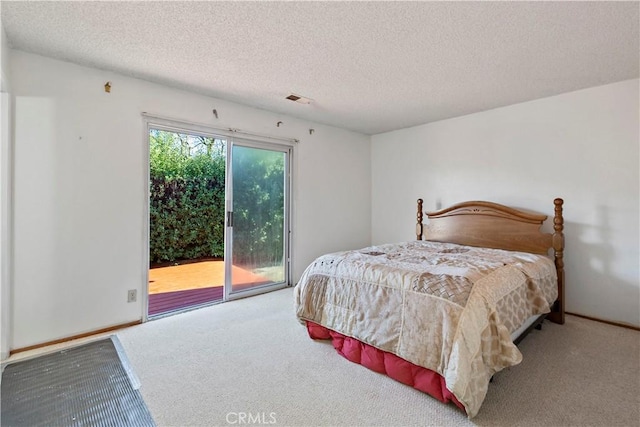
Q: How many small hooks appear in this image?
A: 4